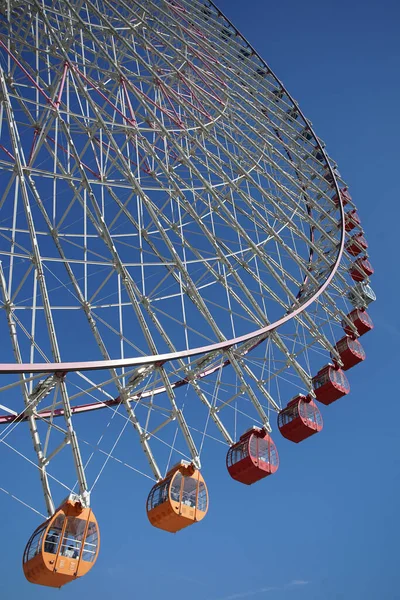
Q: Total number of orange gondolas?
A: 2